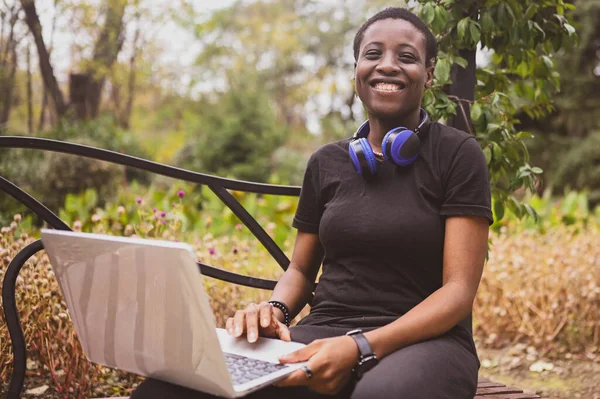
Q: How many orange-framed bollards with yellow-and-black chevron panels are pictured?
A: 0